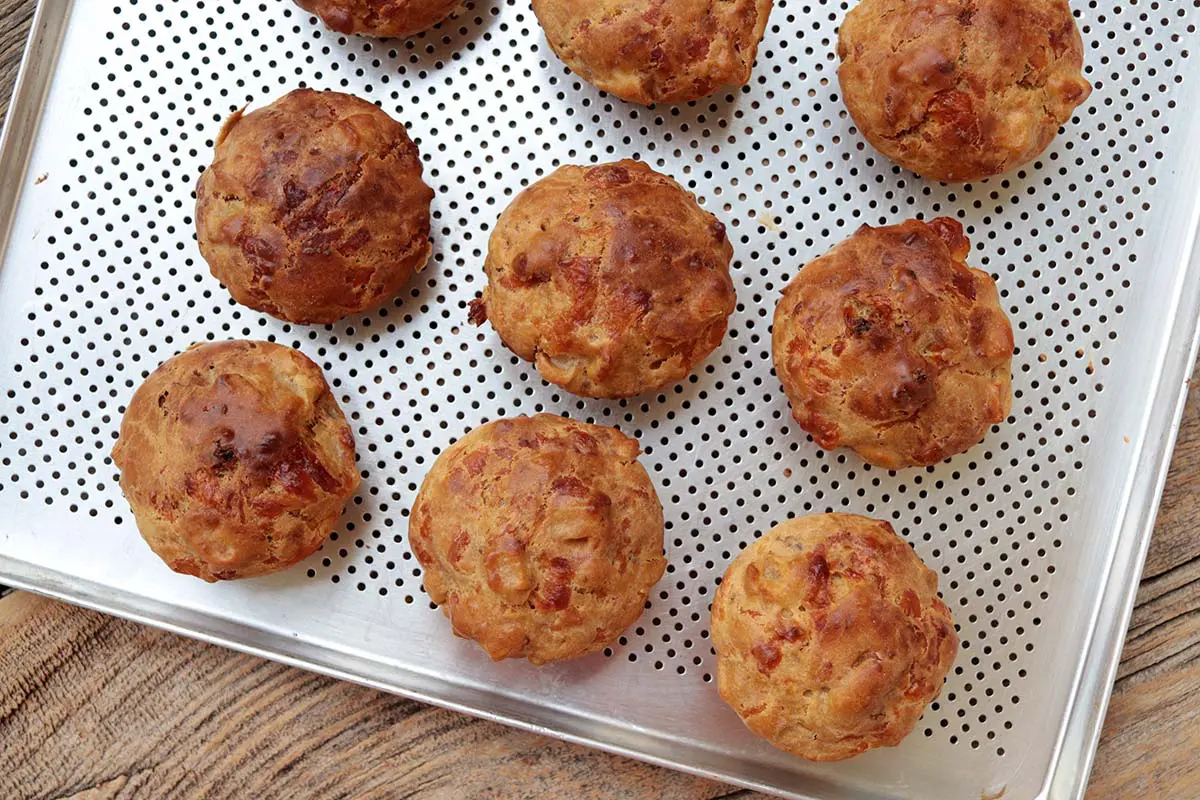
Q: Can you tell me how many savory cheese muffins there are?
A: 9